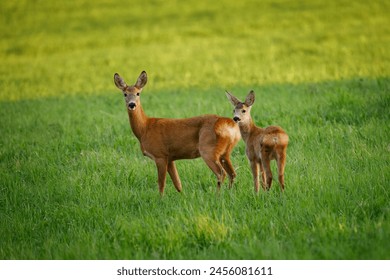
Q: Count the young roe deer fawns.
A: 1